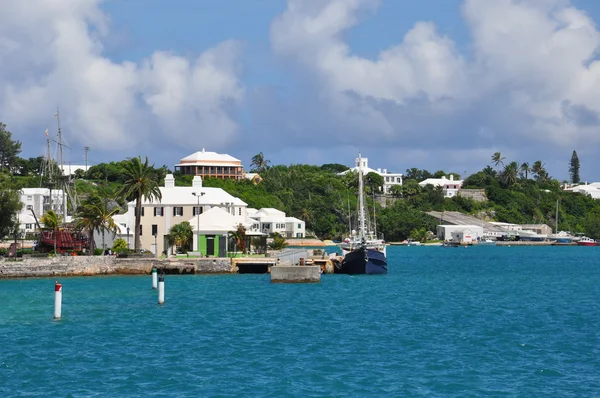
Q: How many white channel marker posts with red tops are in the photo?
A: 1